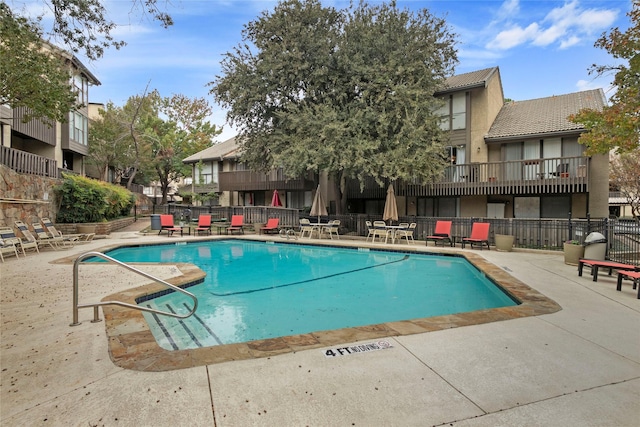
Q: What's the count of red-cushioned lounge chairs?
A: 8